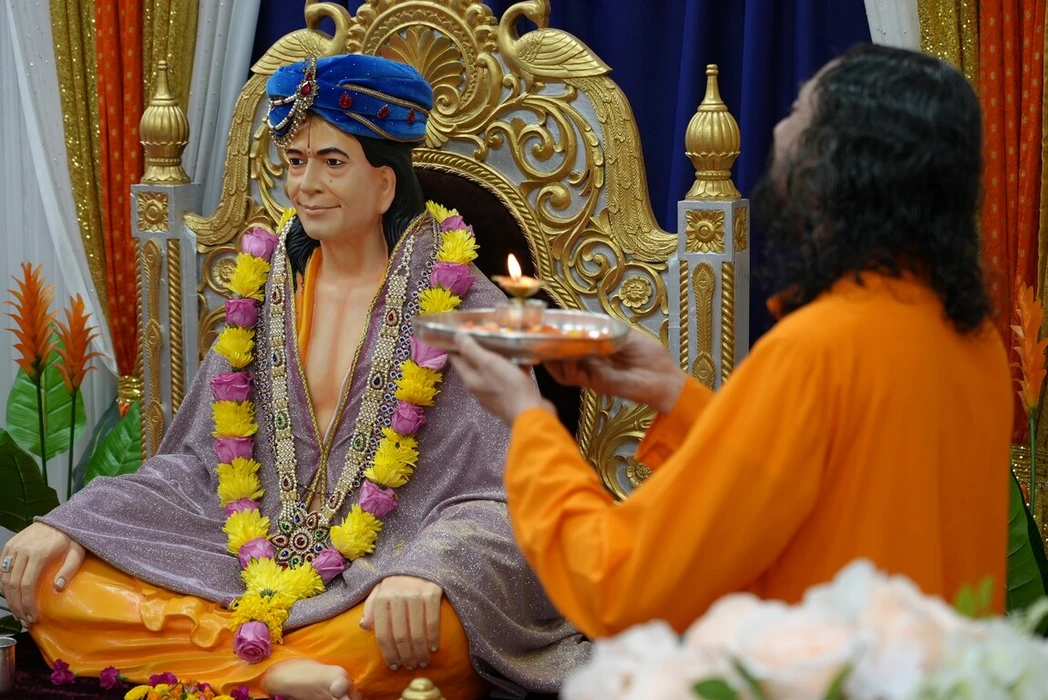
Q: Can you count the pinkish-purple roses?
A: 13